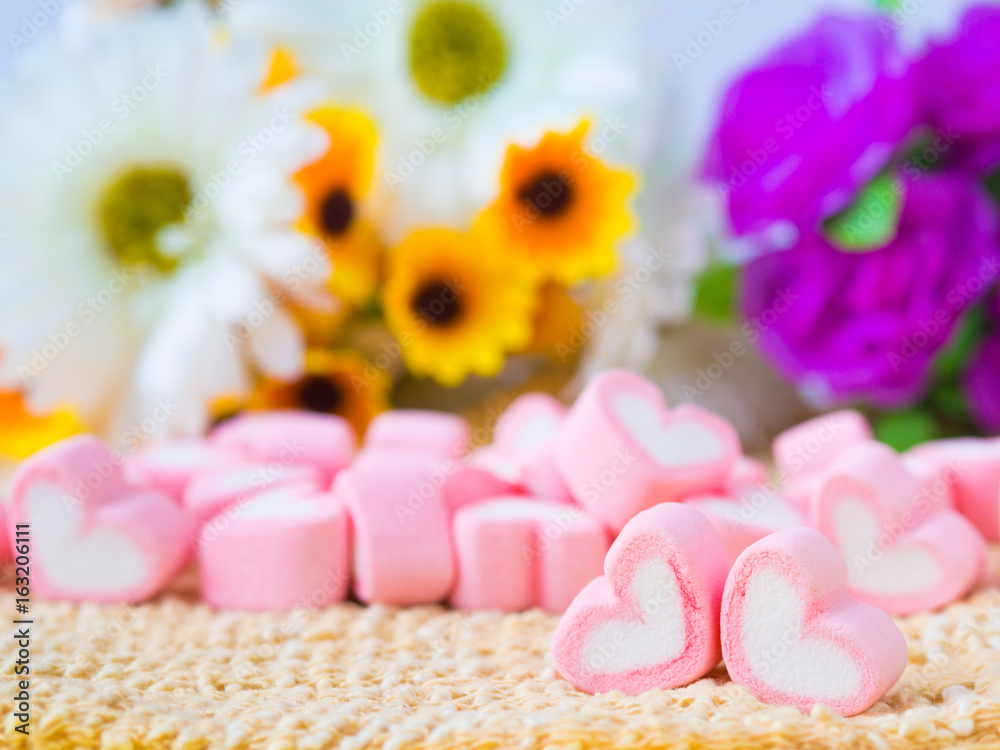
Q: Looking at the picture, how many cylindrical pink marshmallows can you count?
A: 0